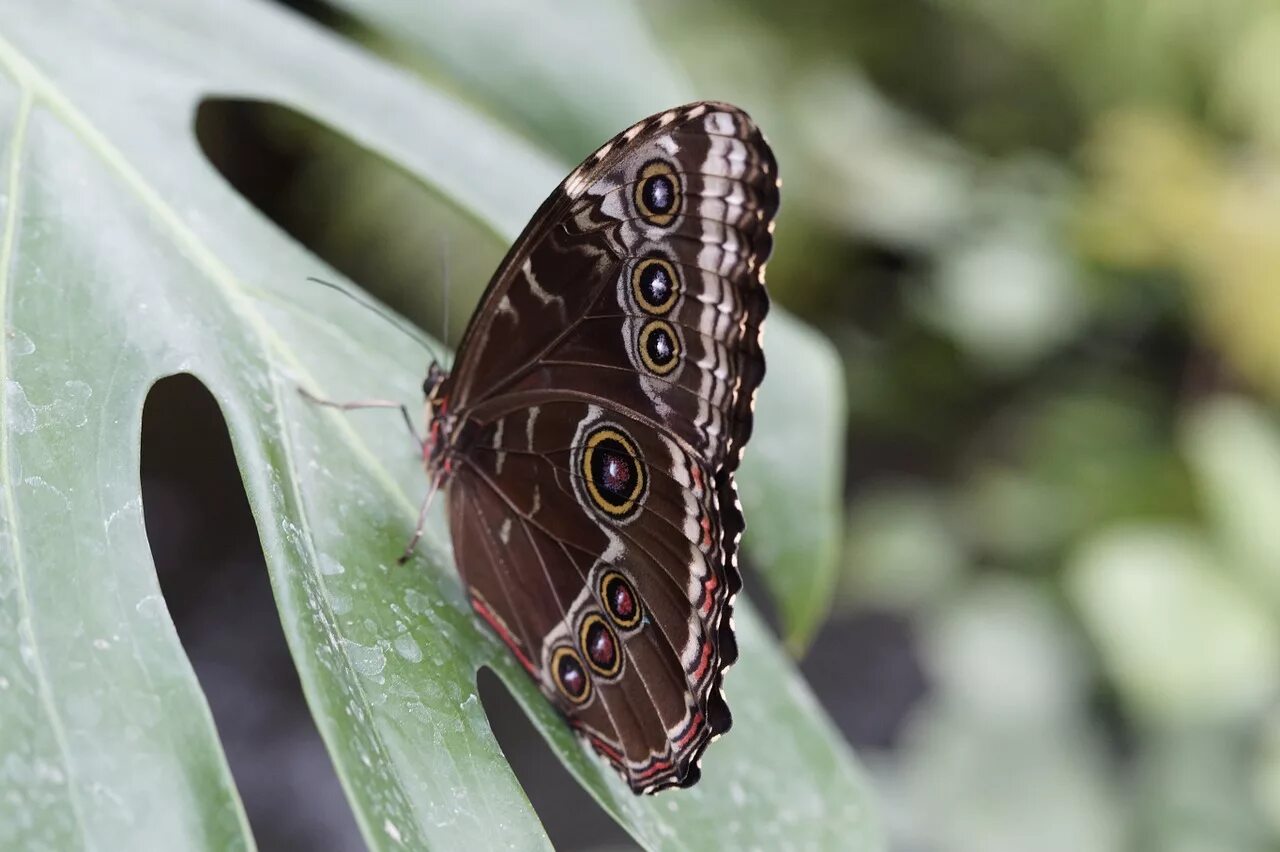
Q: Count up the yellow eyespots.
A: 7